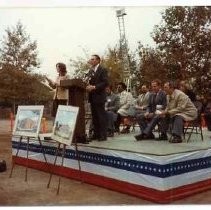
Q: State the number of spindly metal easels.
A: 2